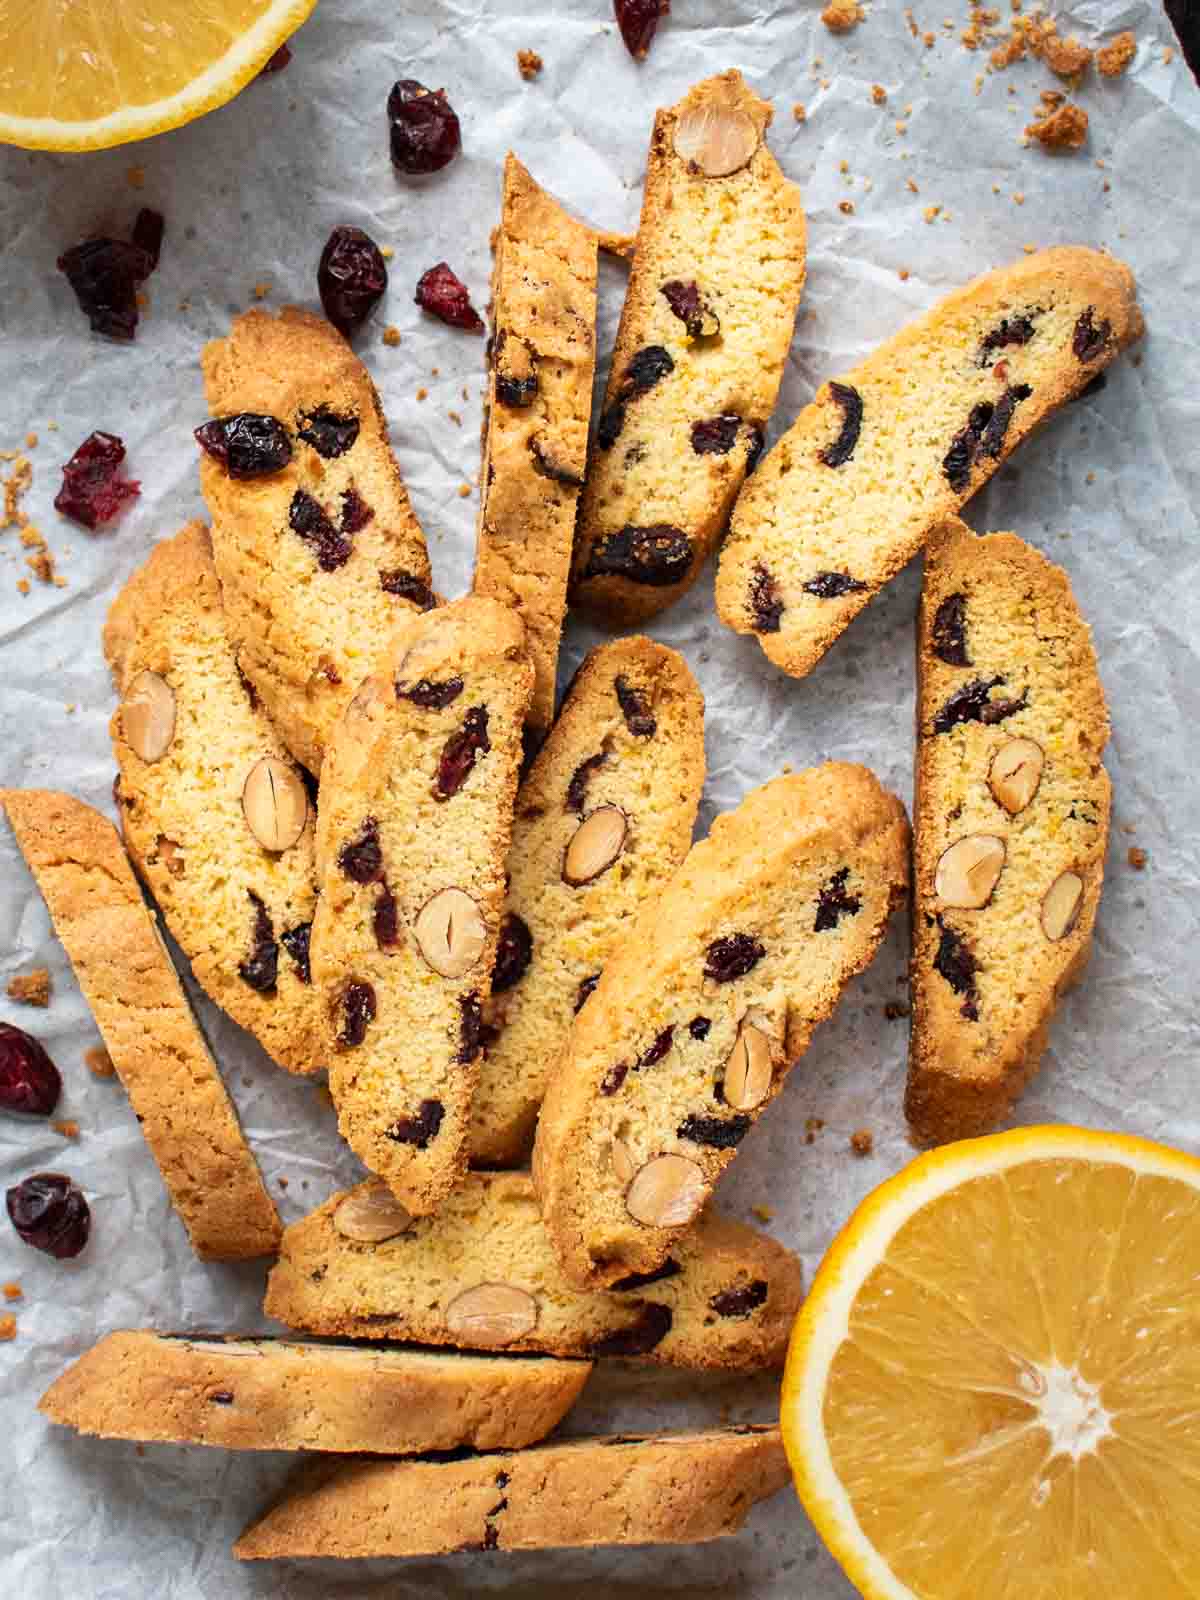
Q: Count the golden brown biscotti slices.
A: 13